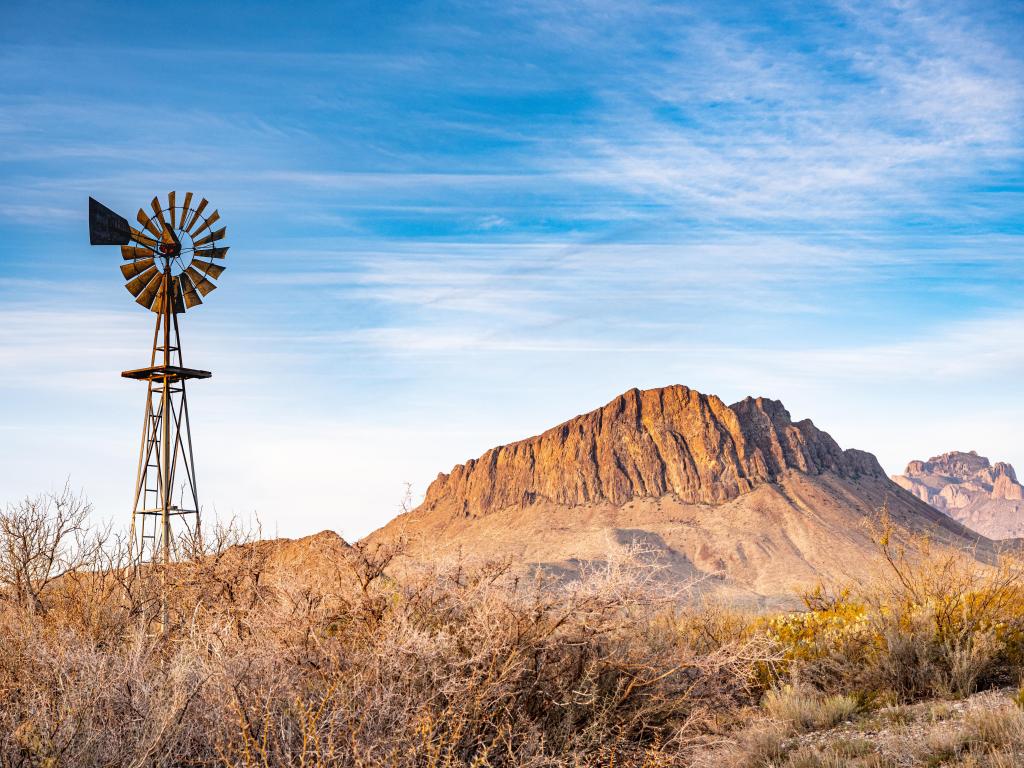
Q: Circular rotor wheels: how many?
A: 1